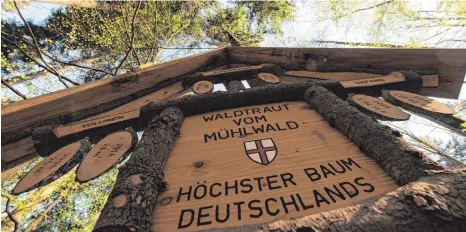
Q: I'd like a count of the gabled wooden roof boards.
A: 2